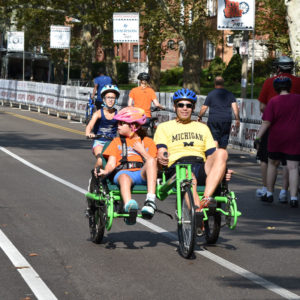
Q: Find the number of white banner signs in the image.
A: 4